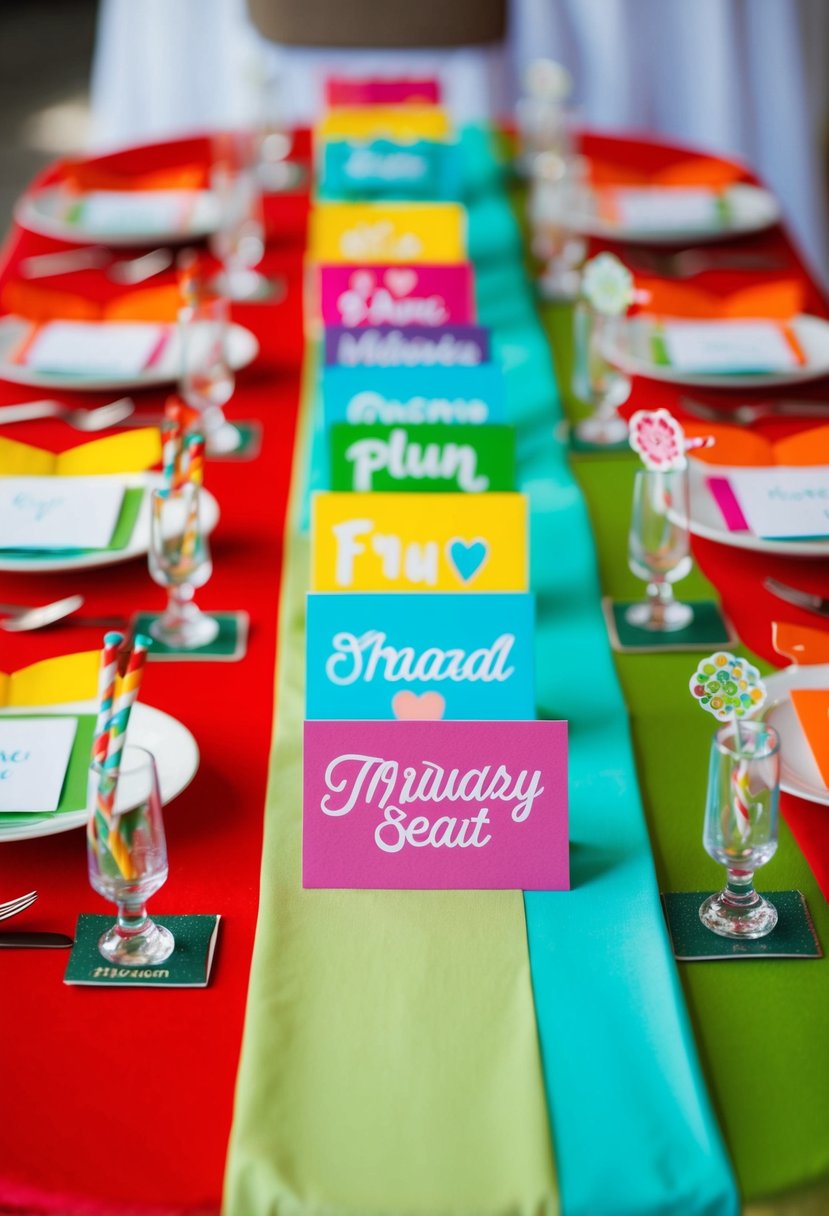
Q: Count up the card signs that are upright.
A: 11